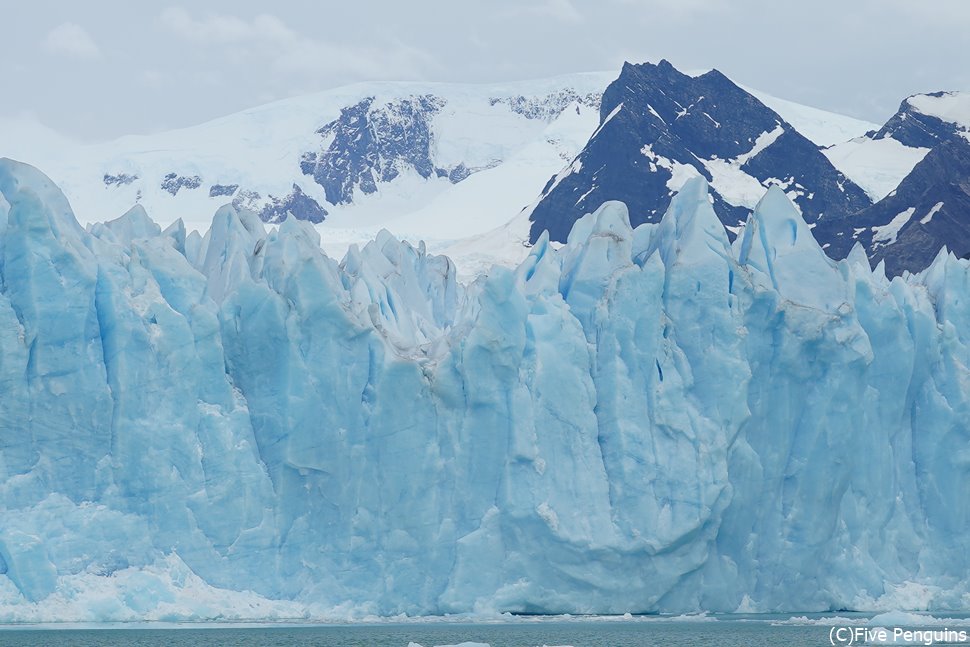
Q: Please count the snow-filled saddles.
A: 1